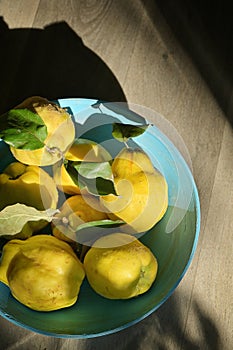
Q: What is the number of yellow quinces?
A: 7